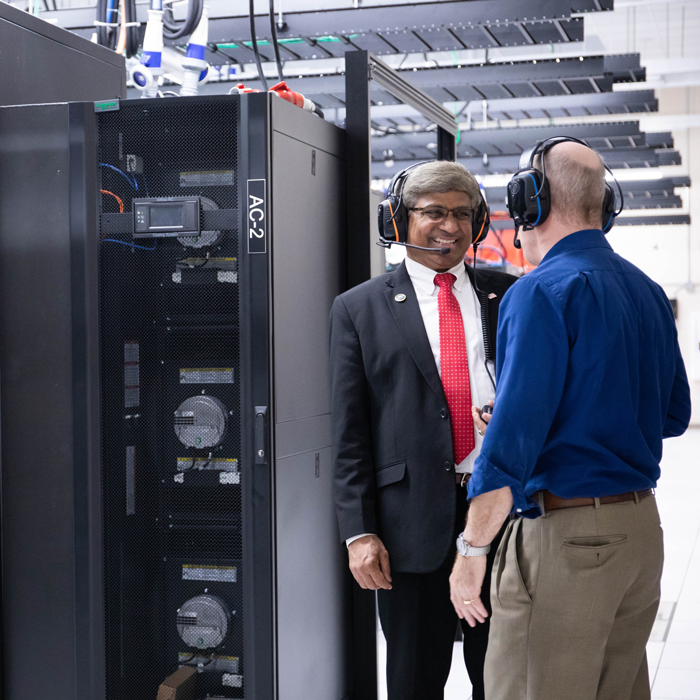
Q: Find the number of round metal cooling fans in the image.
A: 3